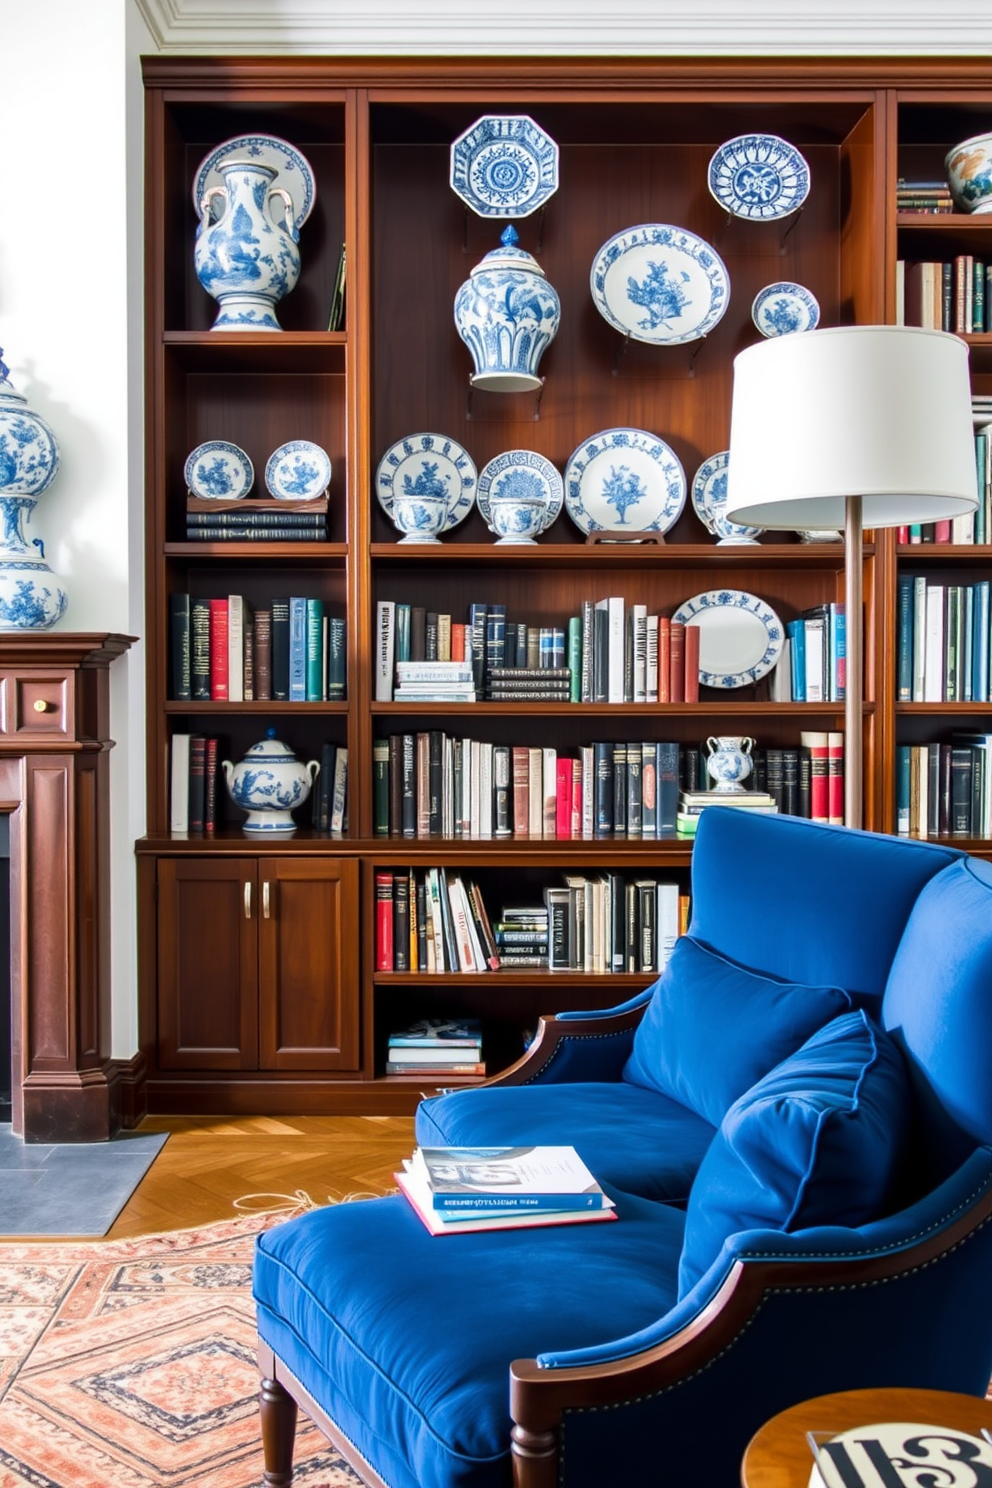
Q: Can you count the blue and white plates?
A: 12